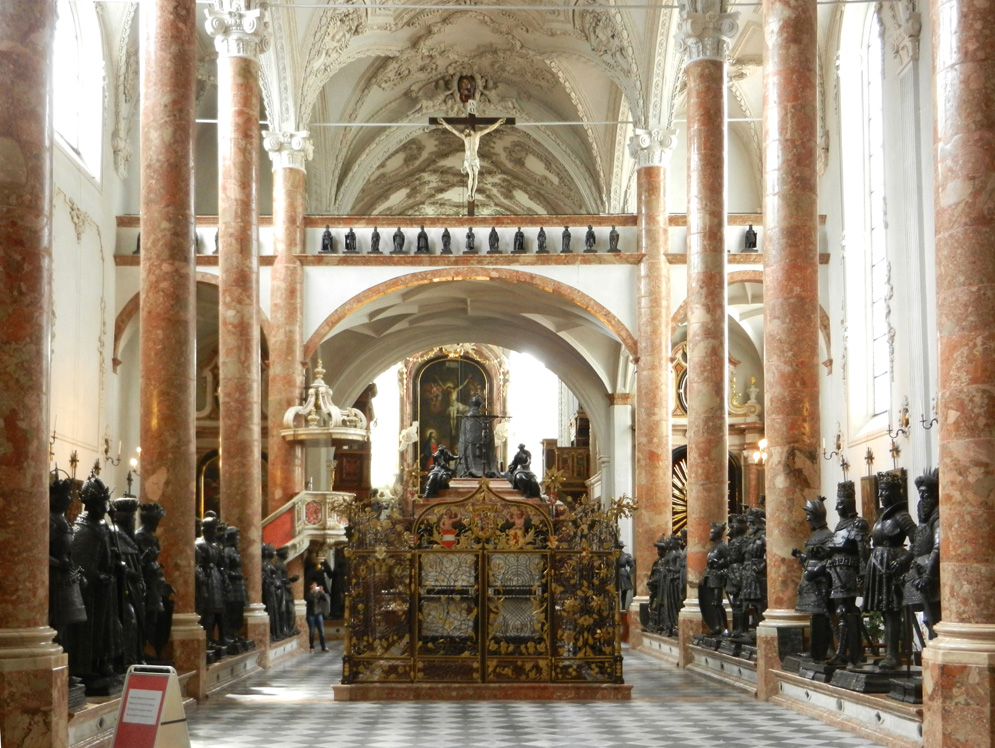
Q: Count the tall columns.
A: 8